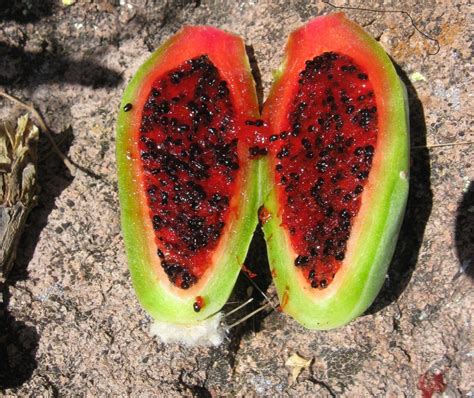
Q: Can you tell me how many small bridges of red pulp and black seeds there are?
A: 1